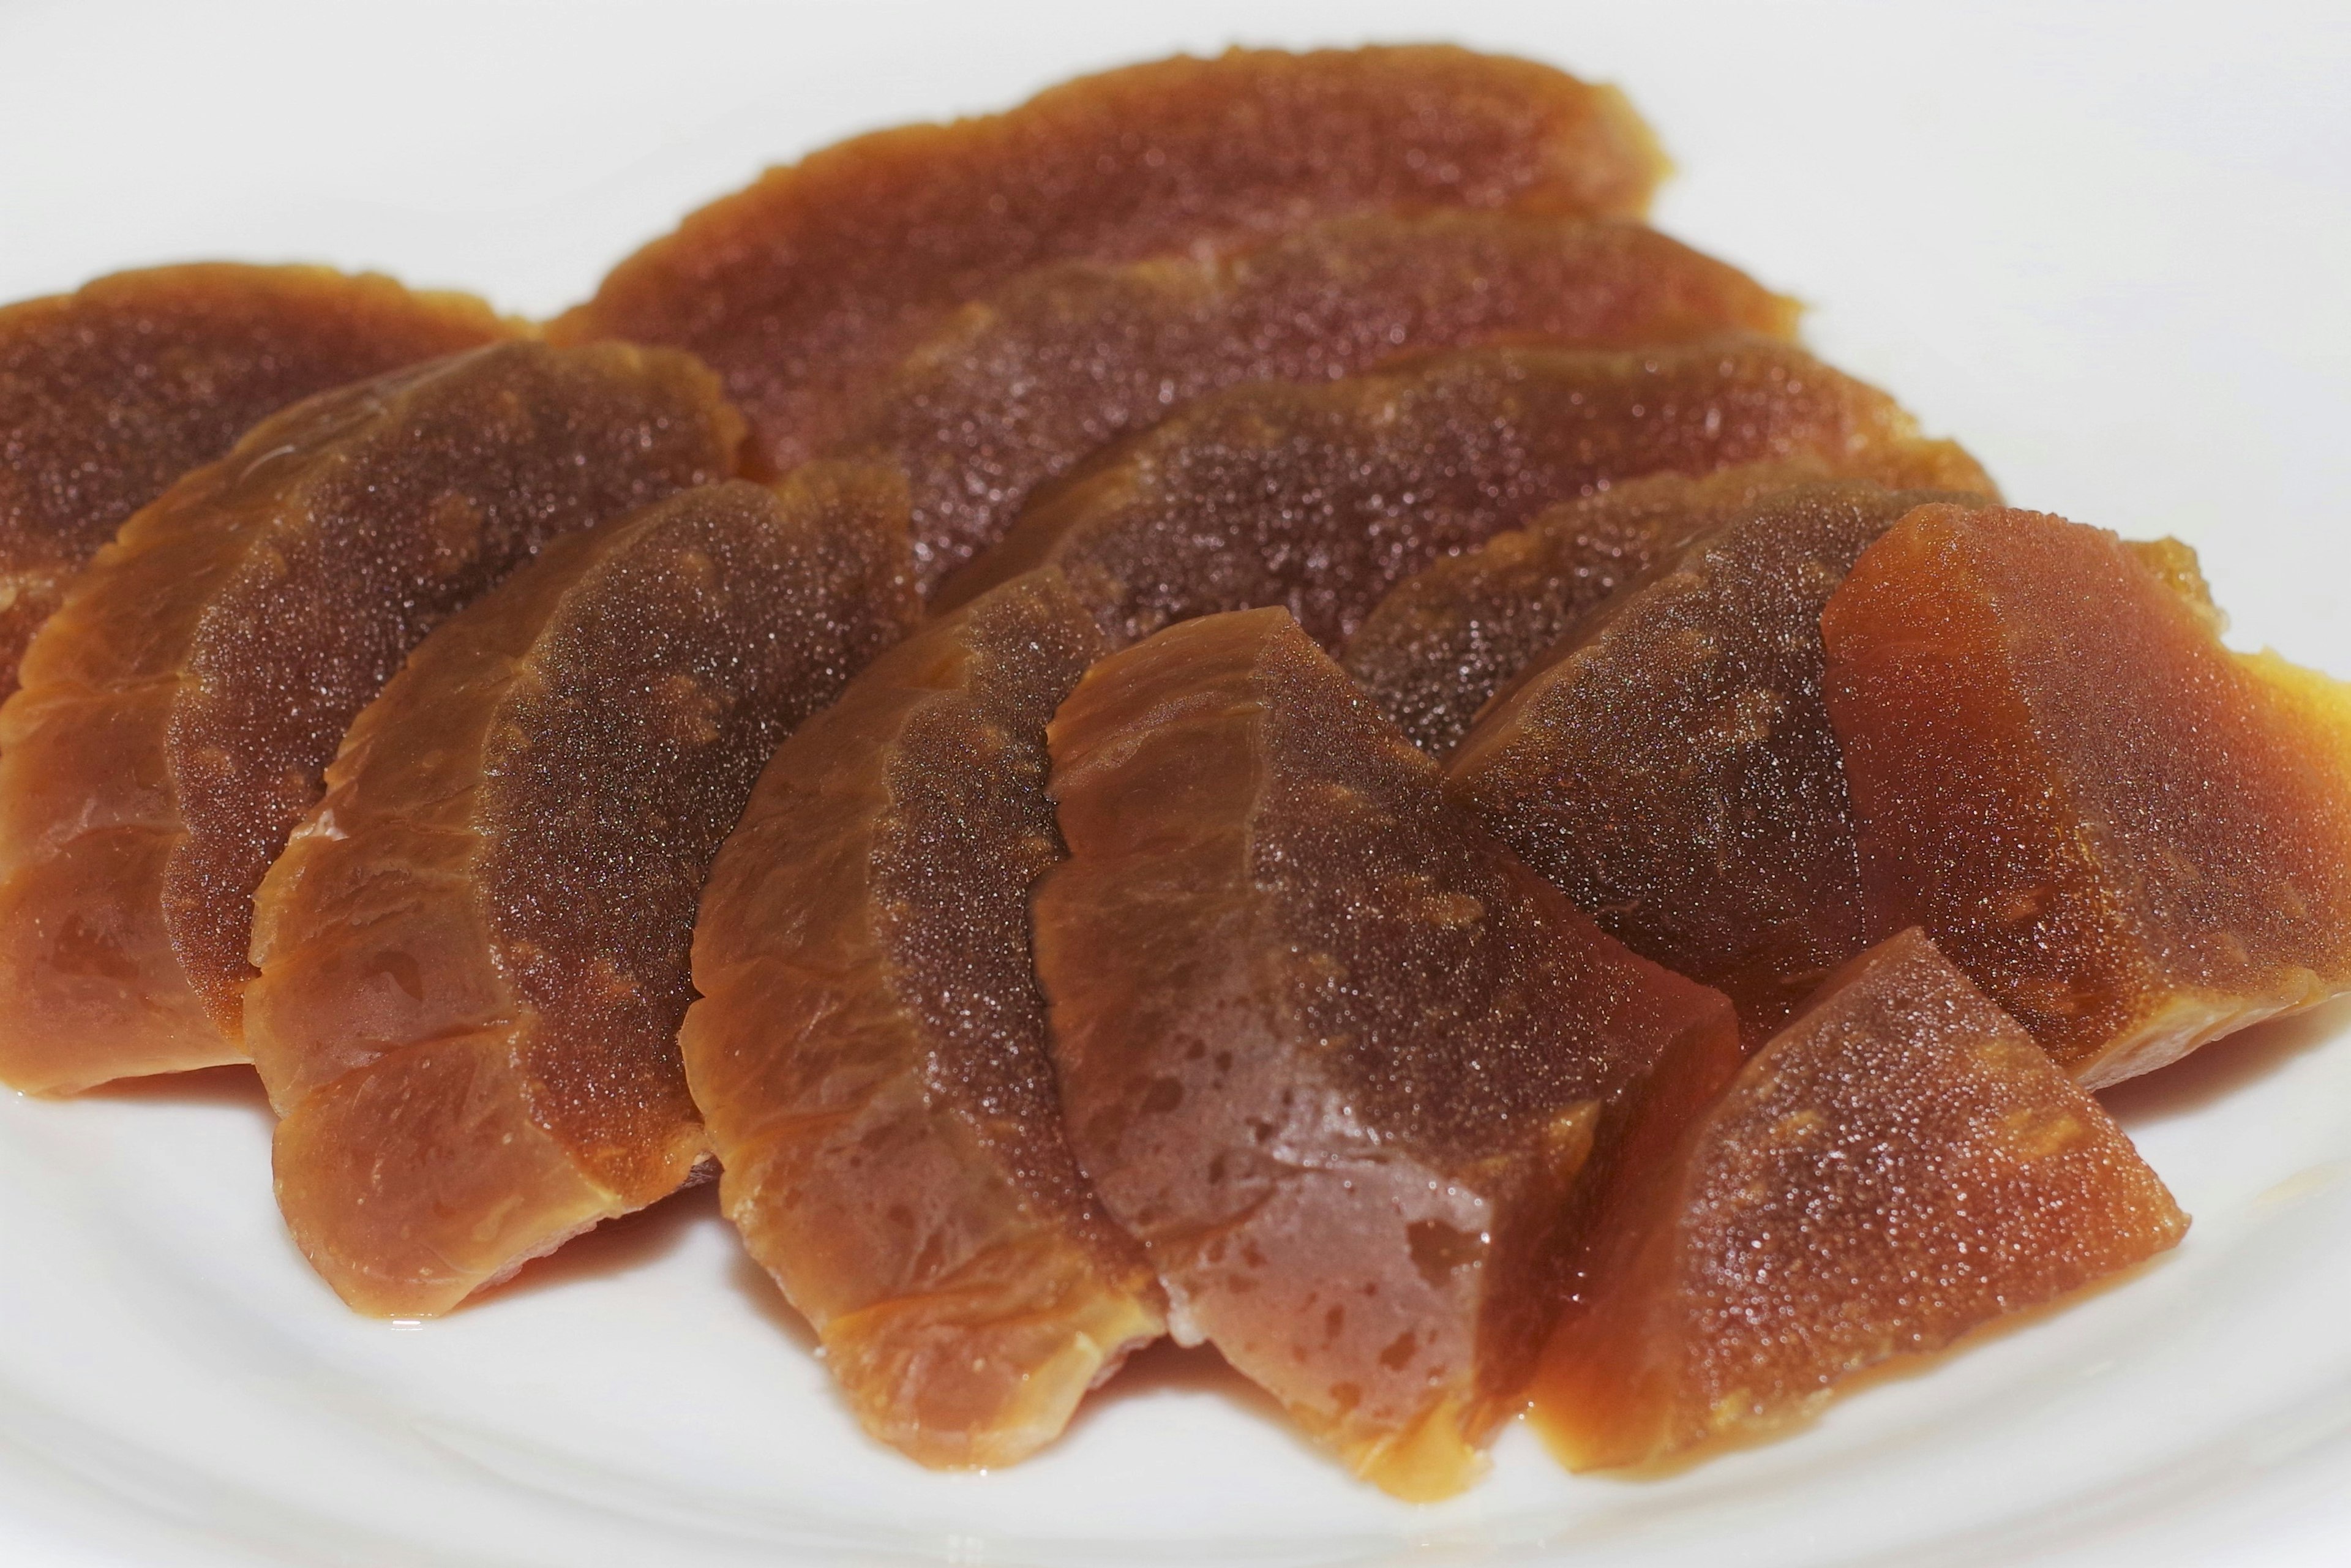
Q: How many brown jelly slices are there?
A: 12